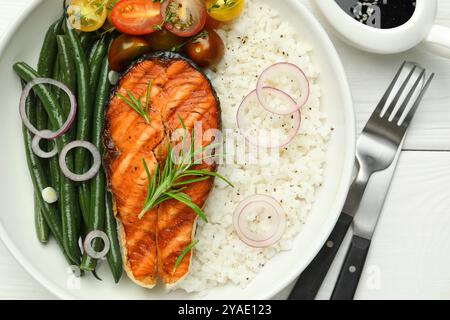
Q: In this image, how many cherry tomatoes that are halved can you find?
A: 4